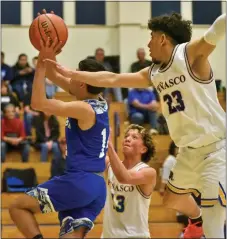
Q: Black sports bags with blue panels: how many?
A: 1